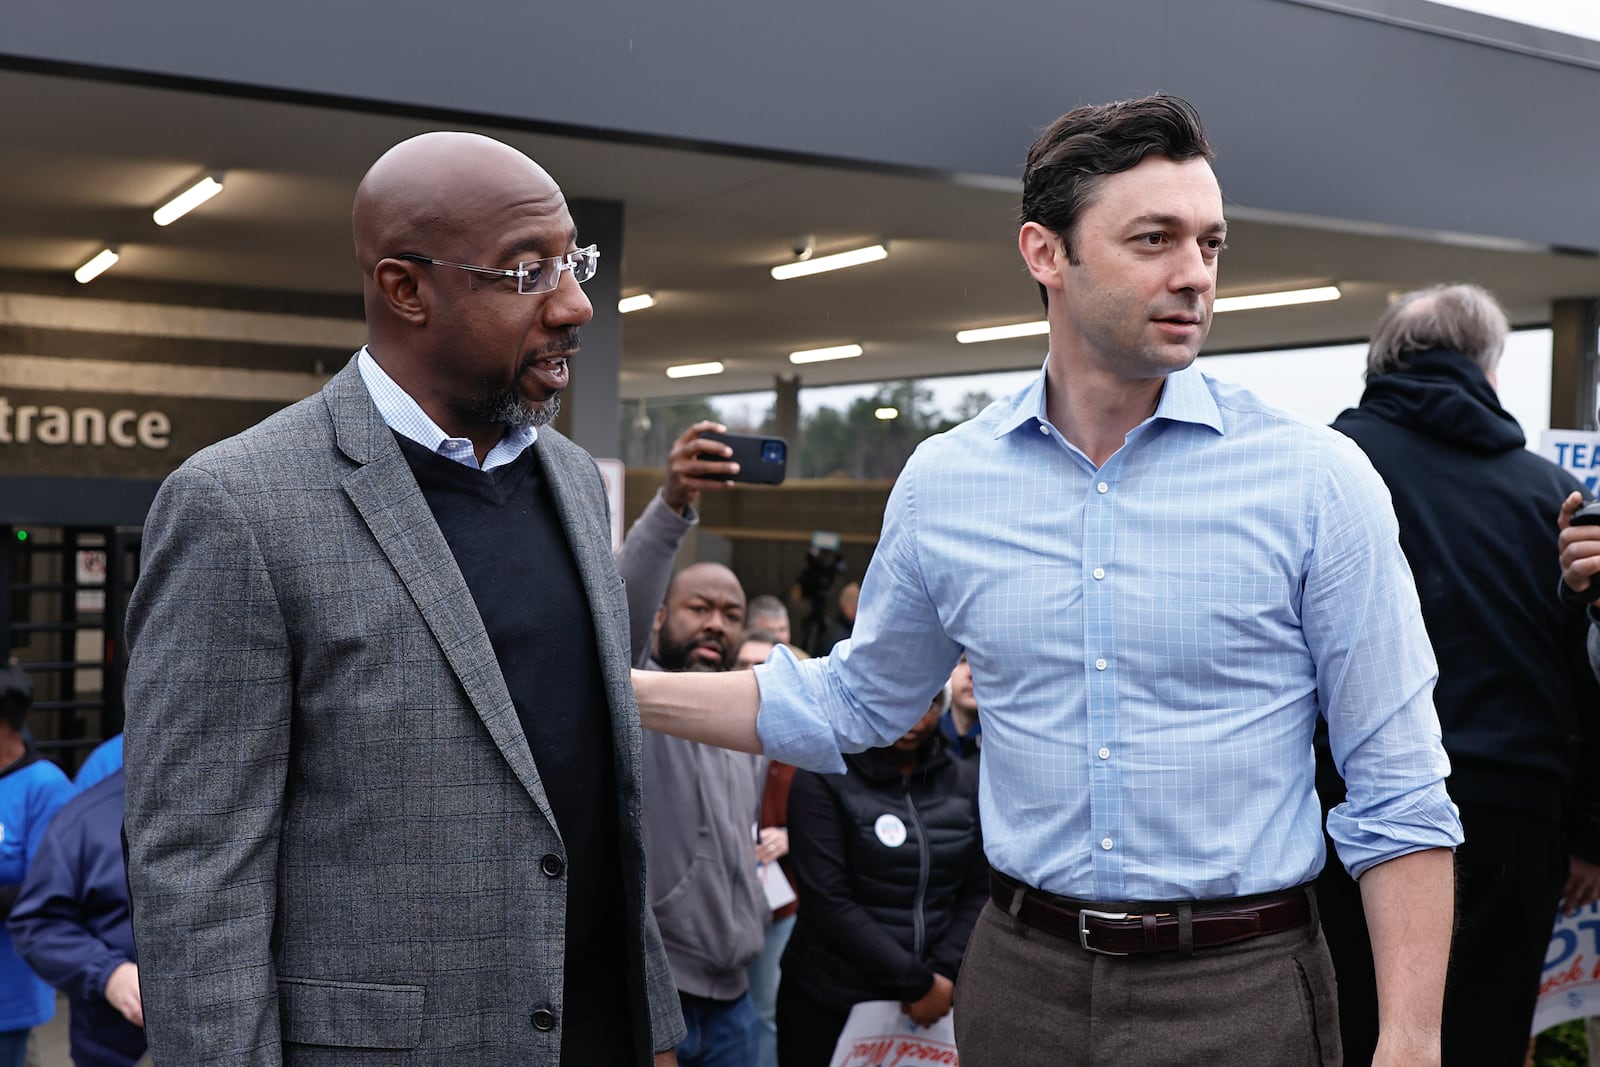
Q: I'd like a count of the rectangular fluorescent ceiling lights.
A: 8